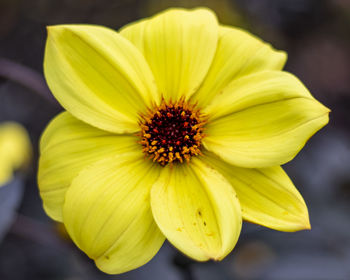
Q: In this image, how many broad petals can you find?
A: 8